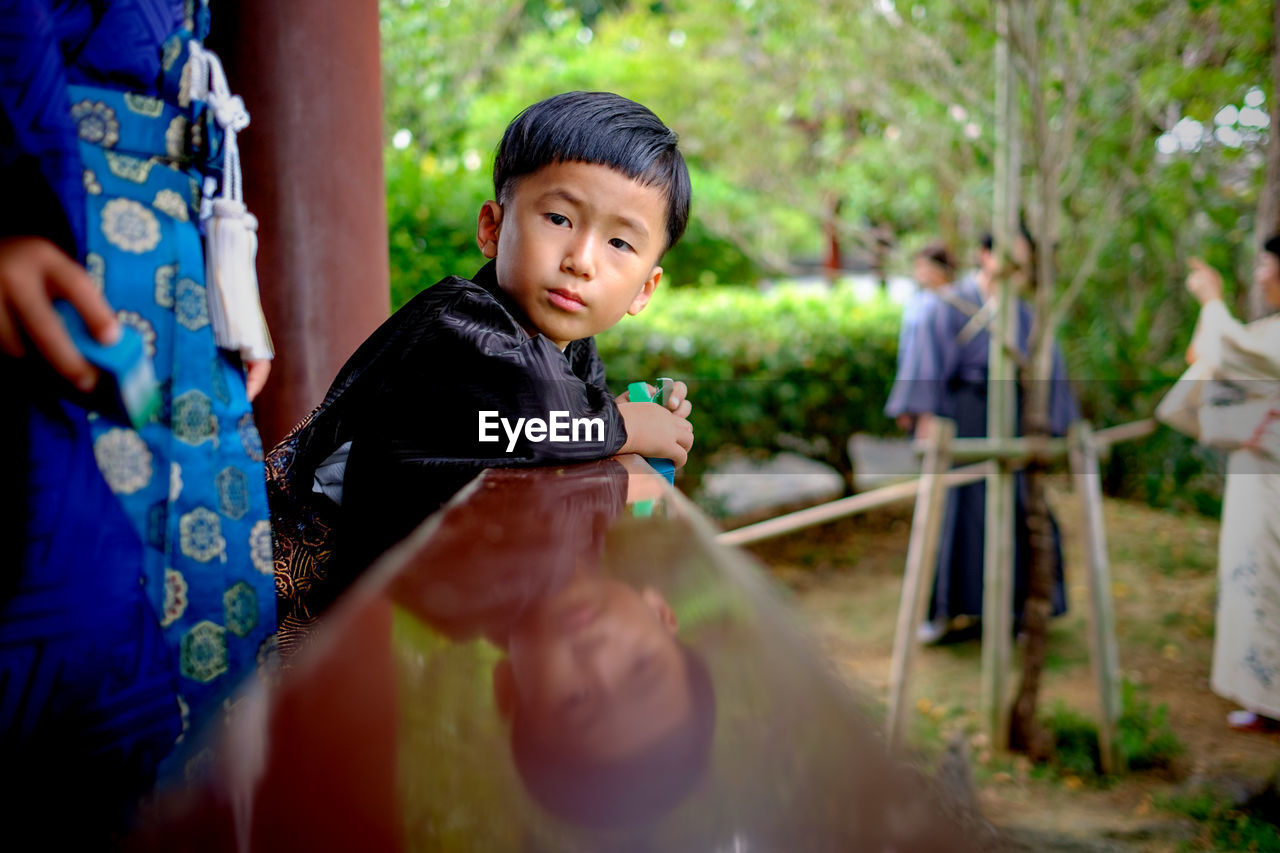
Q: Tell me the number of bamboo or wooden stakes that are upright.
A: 3